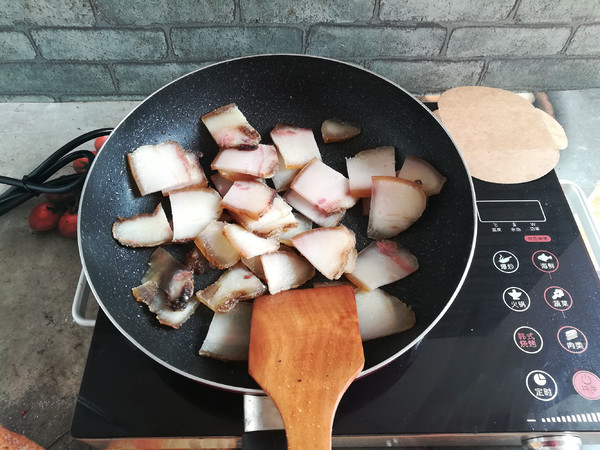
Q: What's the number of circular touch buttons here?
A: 8